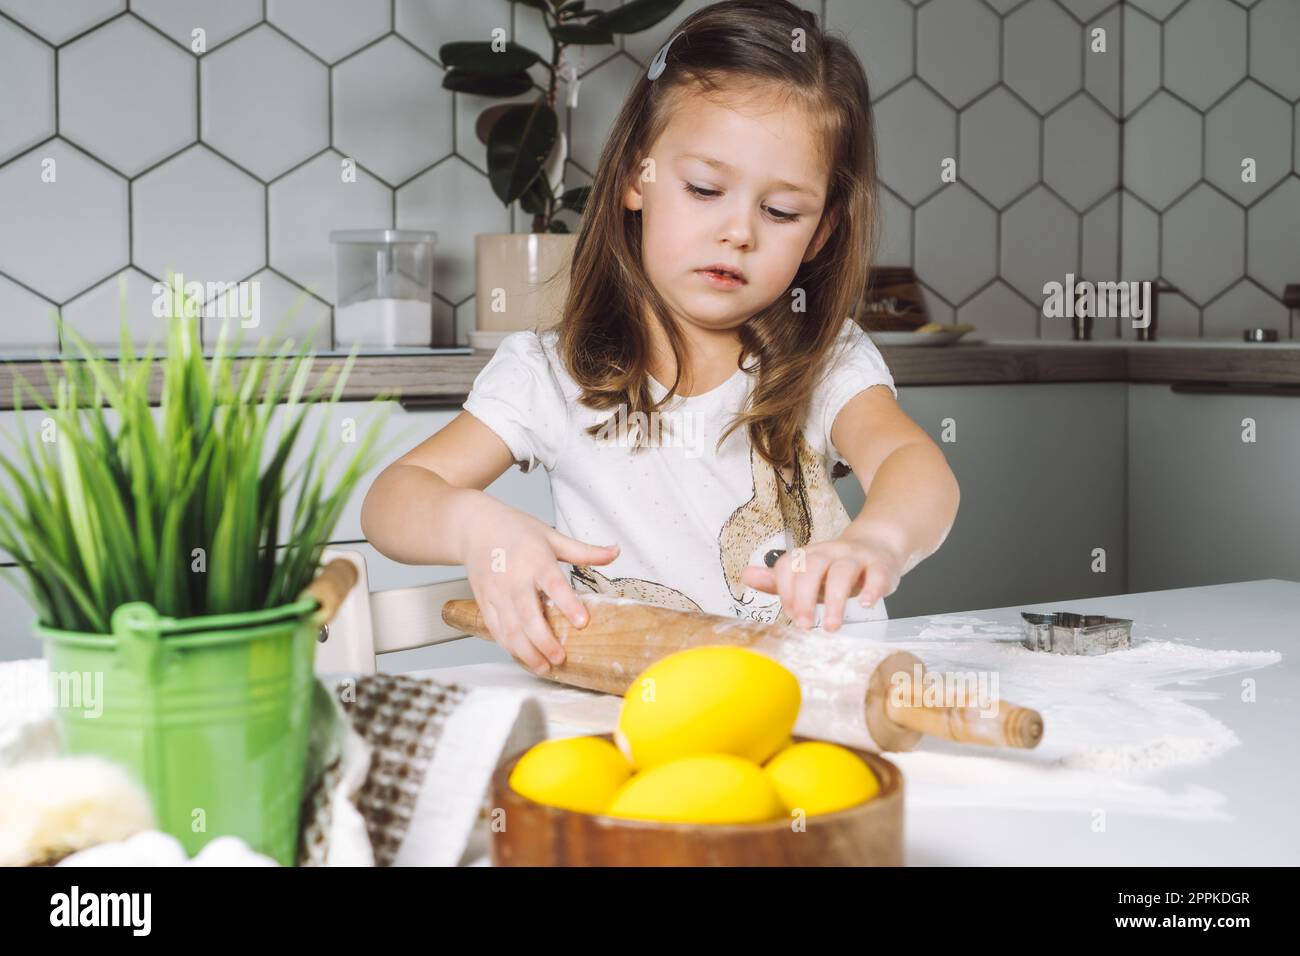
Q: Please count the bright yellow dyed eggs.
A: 4